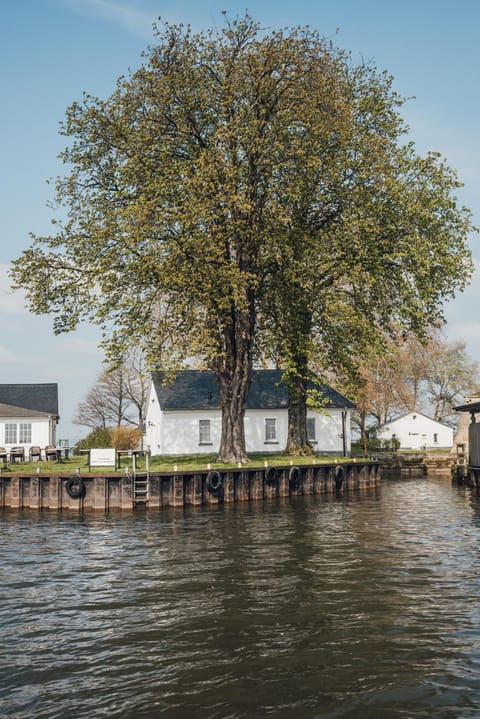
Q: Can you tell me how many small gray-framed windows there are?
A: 3